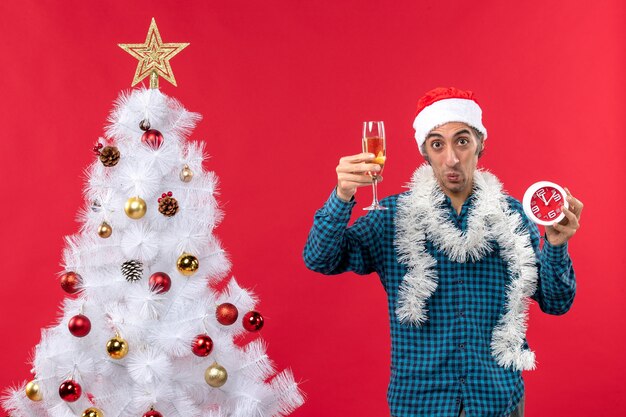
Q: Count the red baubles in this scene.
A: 9